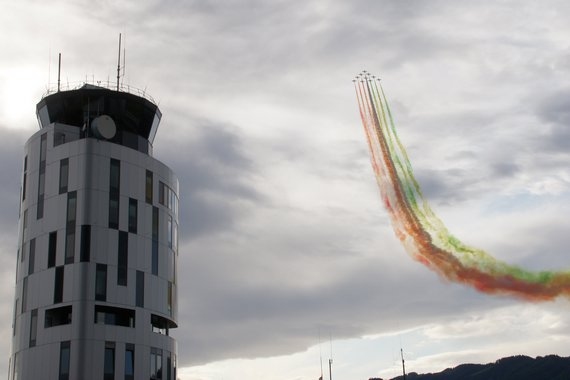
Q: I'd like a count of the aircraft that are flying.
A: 10